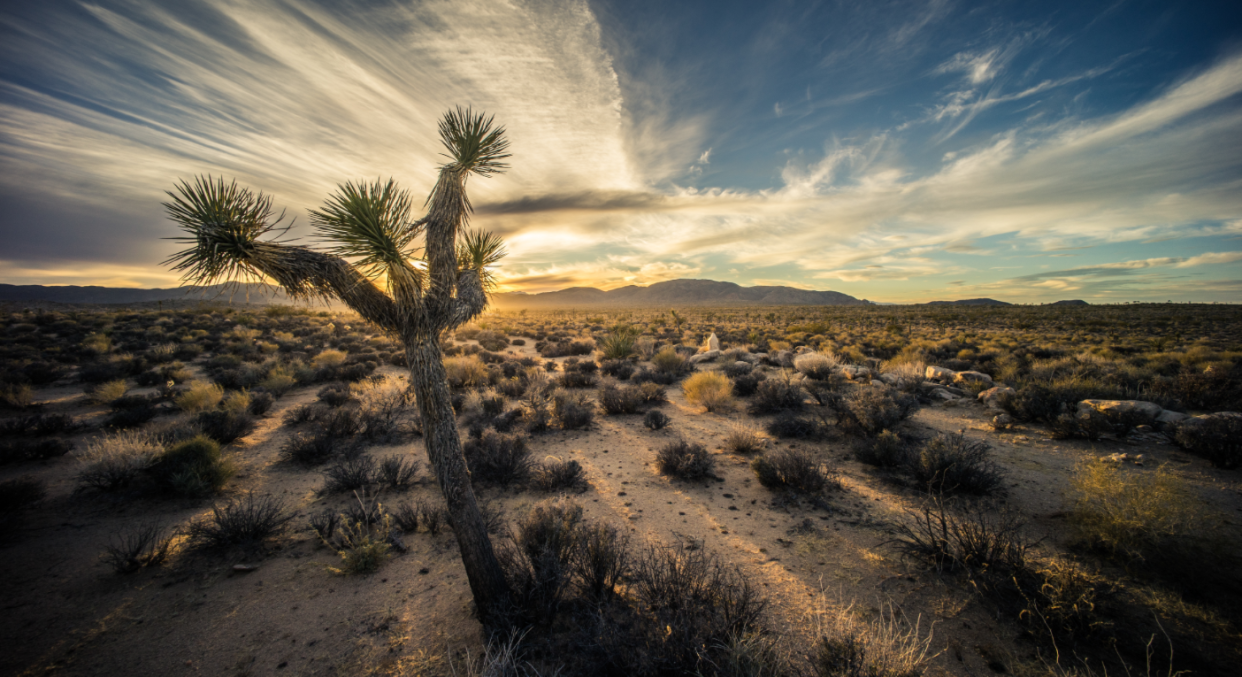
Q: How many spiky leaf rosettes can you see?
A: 4